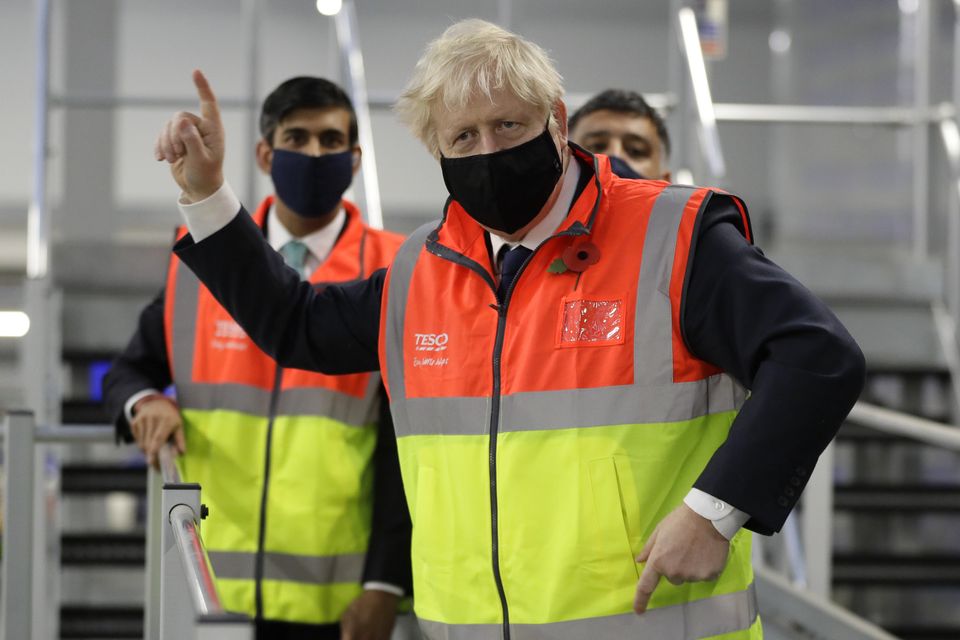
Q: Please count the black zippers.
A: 2